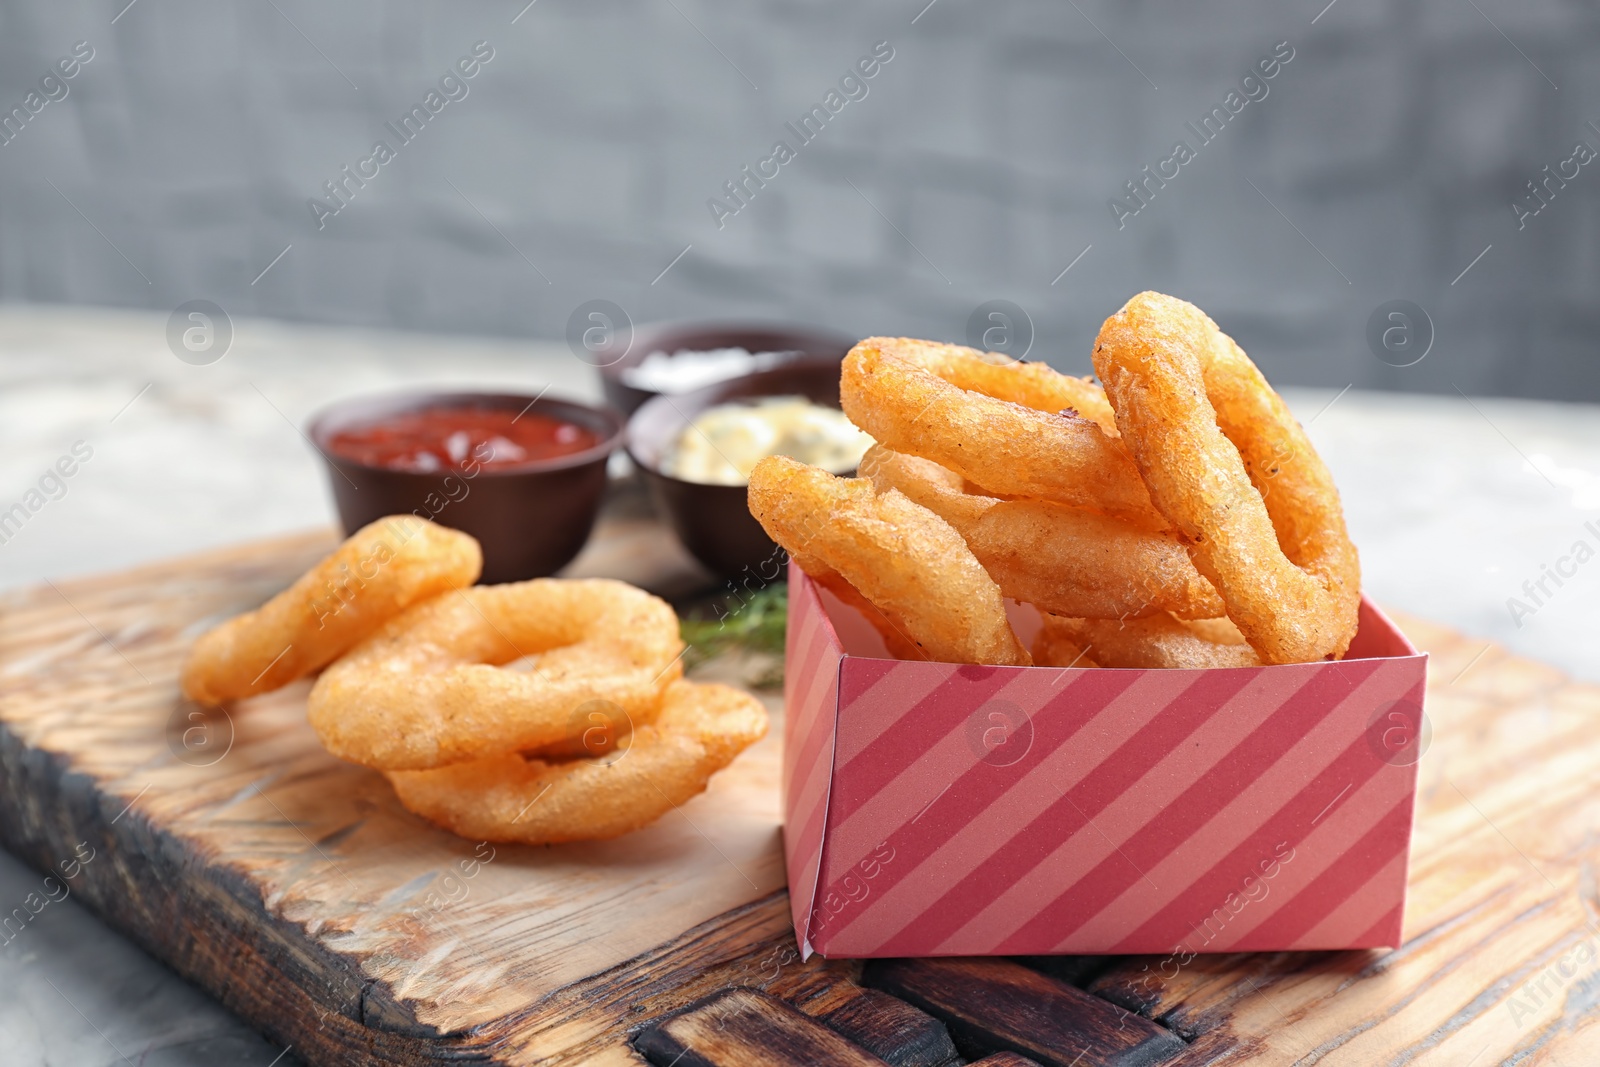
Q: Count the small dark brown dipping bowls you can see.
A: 3